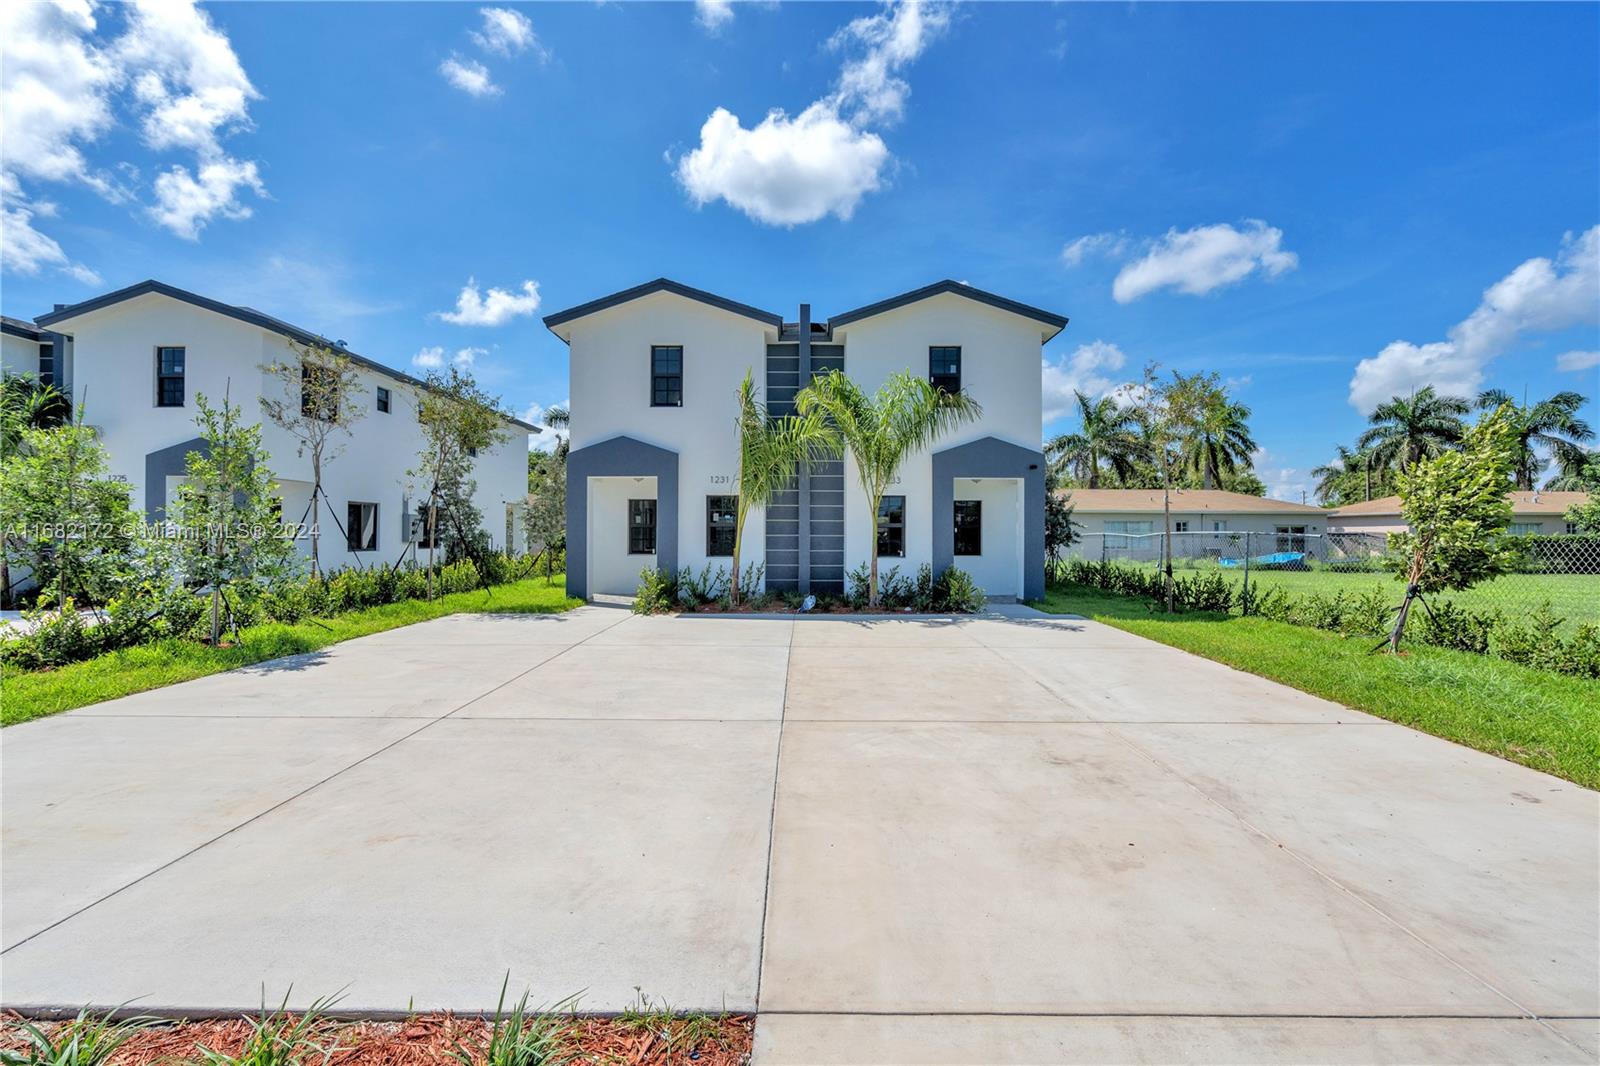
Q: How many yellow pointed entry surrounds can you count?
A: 0